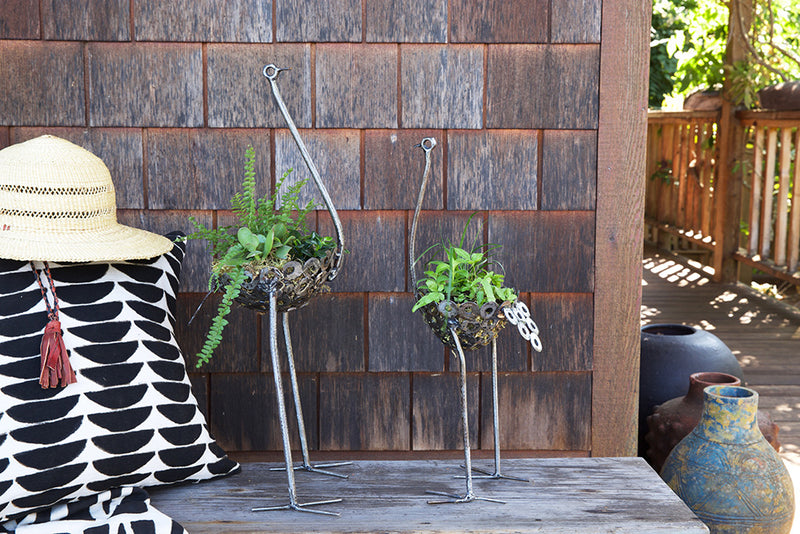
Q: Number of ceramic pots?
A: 3